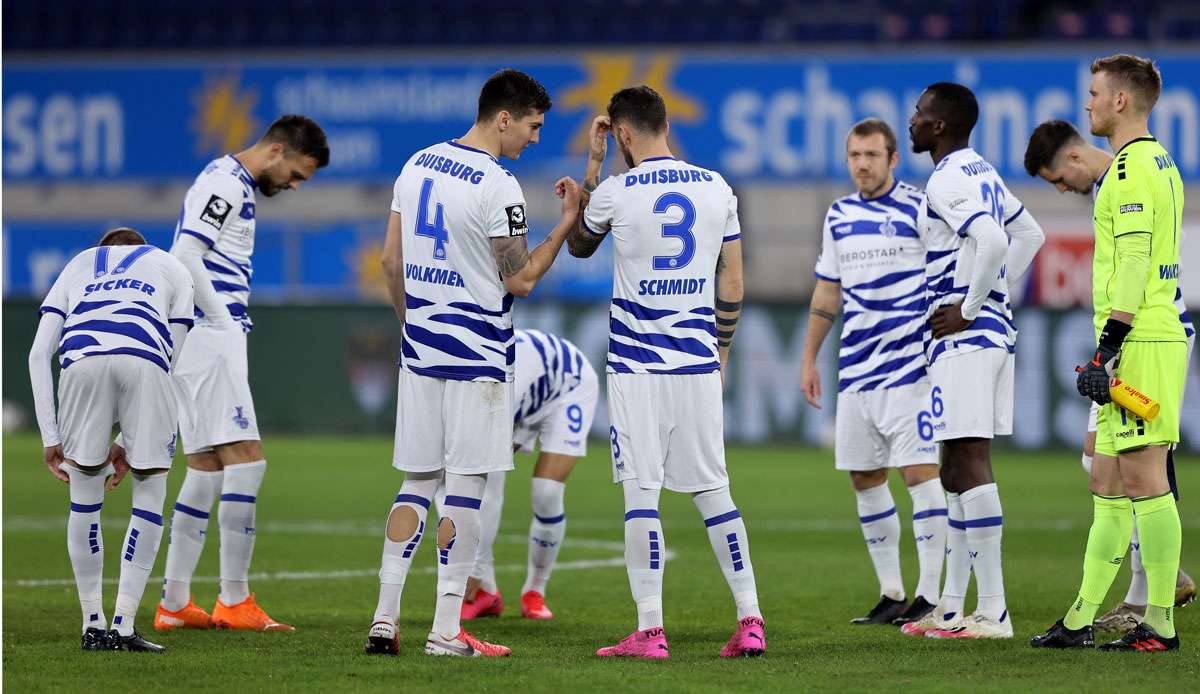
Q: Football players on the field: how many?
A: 9